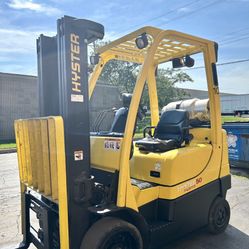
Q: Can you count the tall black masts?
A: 2